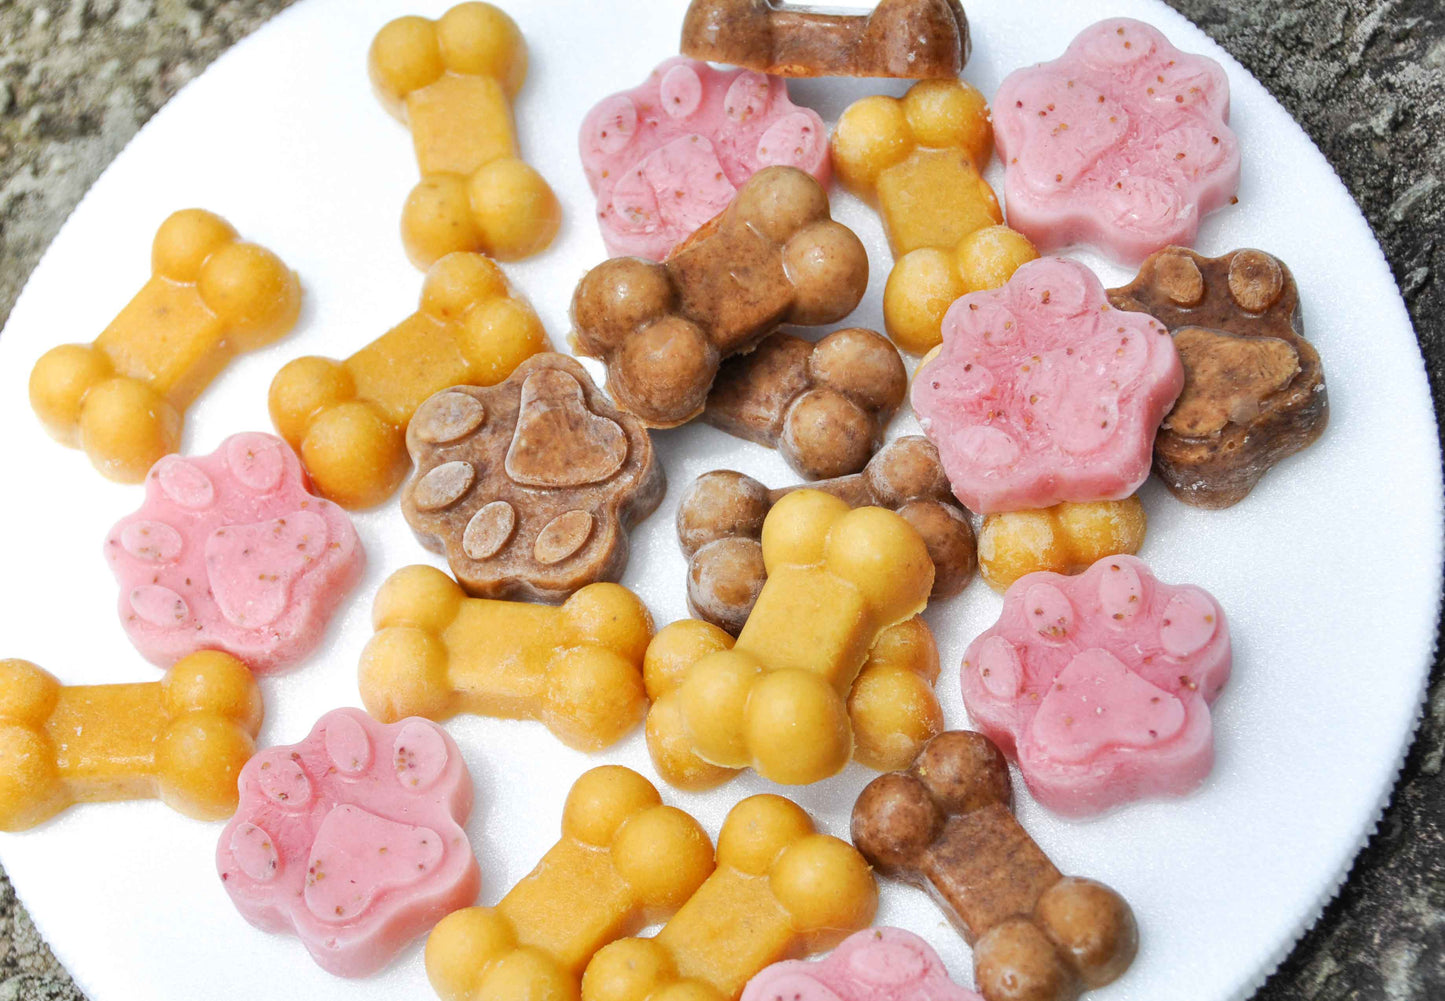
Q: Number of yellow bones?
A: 11